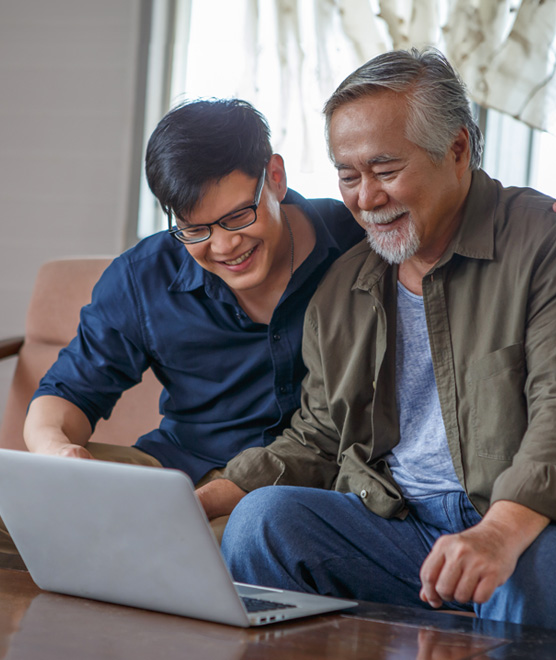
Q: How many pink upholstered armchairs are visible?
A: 1